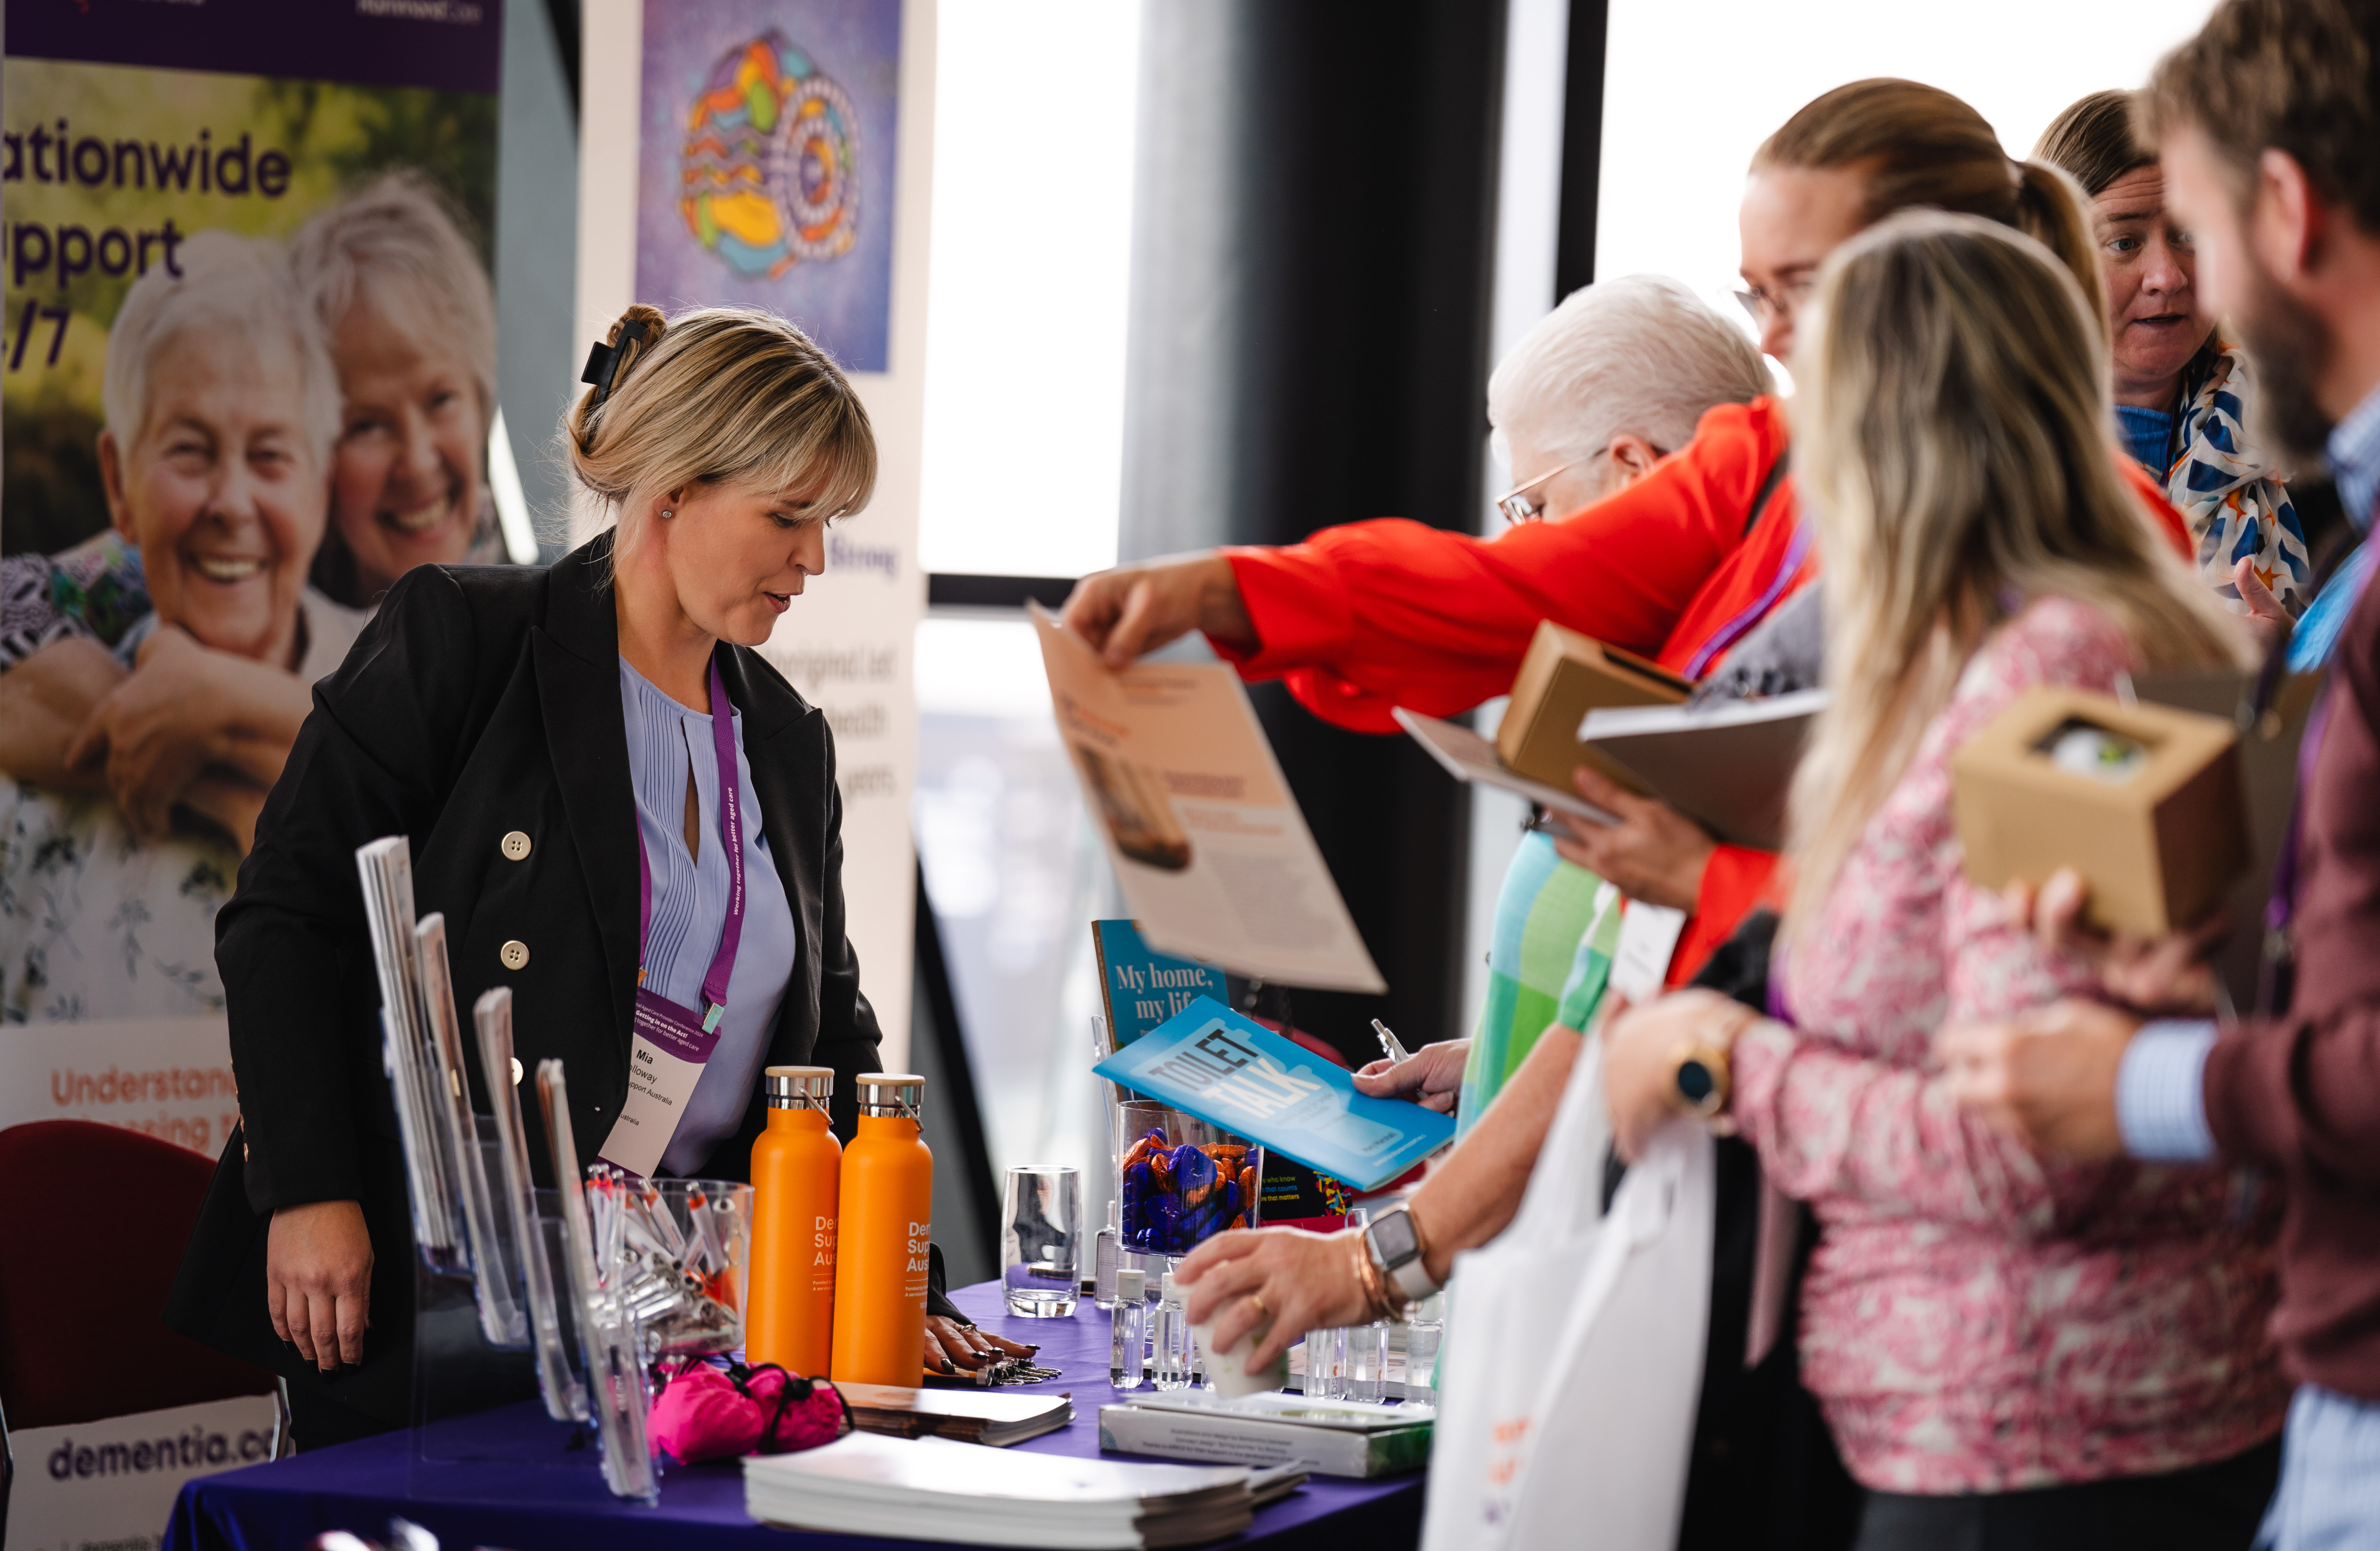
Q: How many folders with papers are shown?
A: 4